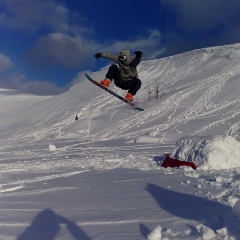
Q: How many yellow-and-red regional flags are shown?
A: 0